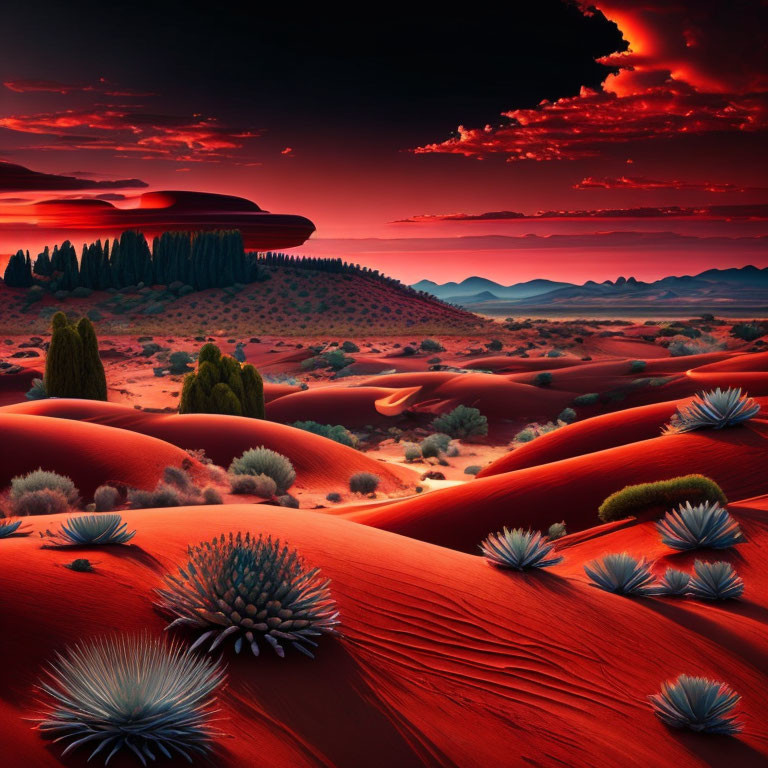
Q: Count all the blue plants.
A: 11